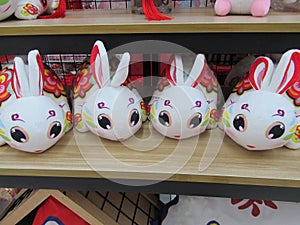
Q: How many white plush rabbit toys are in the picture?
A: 4